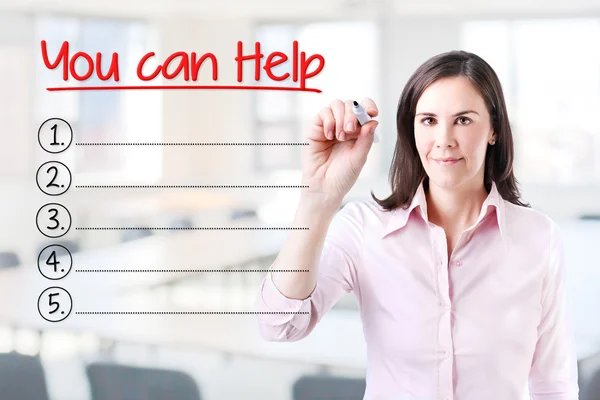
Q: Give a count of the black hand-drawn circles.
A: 5